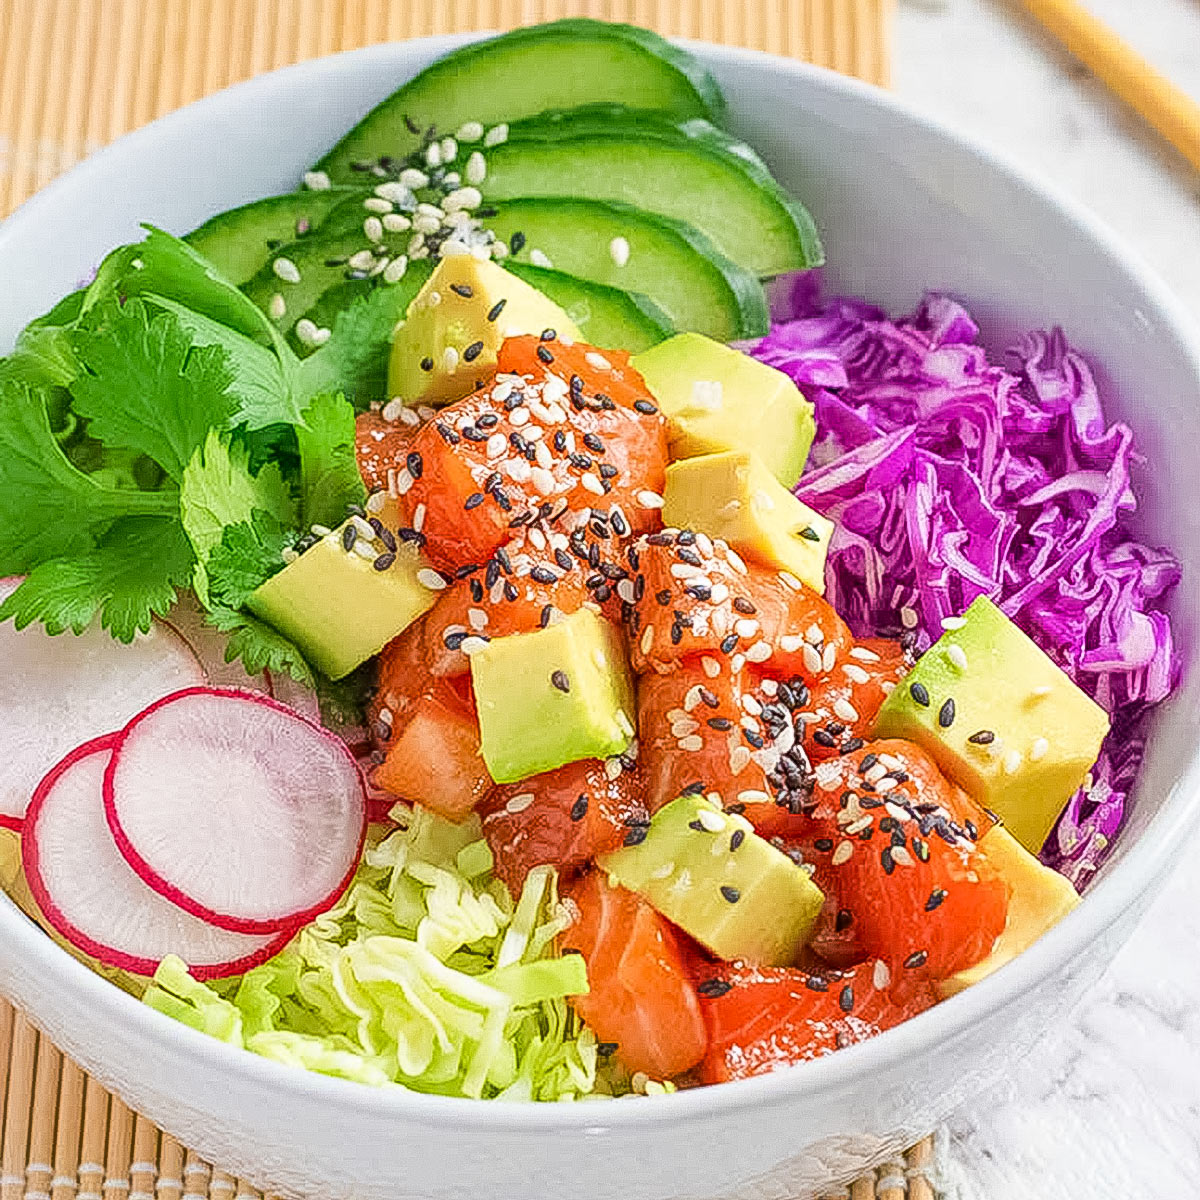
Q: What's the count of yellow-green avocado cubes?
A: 8